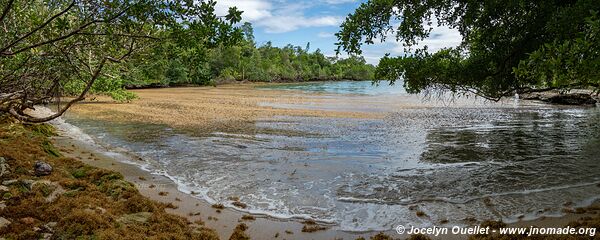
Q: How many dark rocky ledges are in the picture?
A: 1